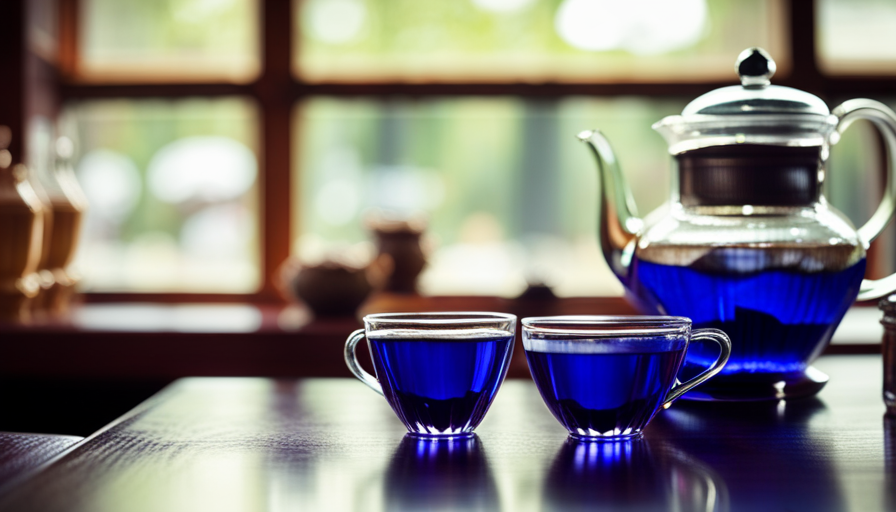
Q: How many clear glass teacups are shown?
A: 2